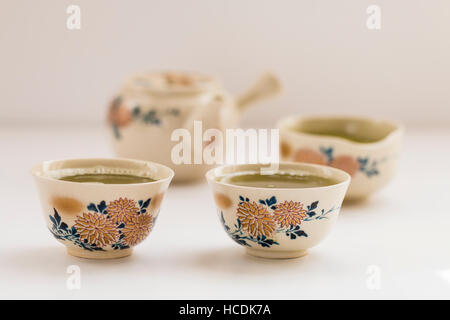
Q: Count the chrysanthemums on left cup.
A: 3